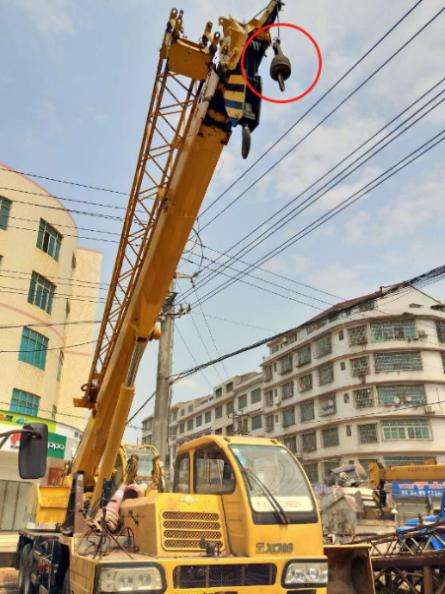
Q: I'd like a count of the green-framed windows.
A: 5